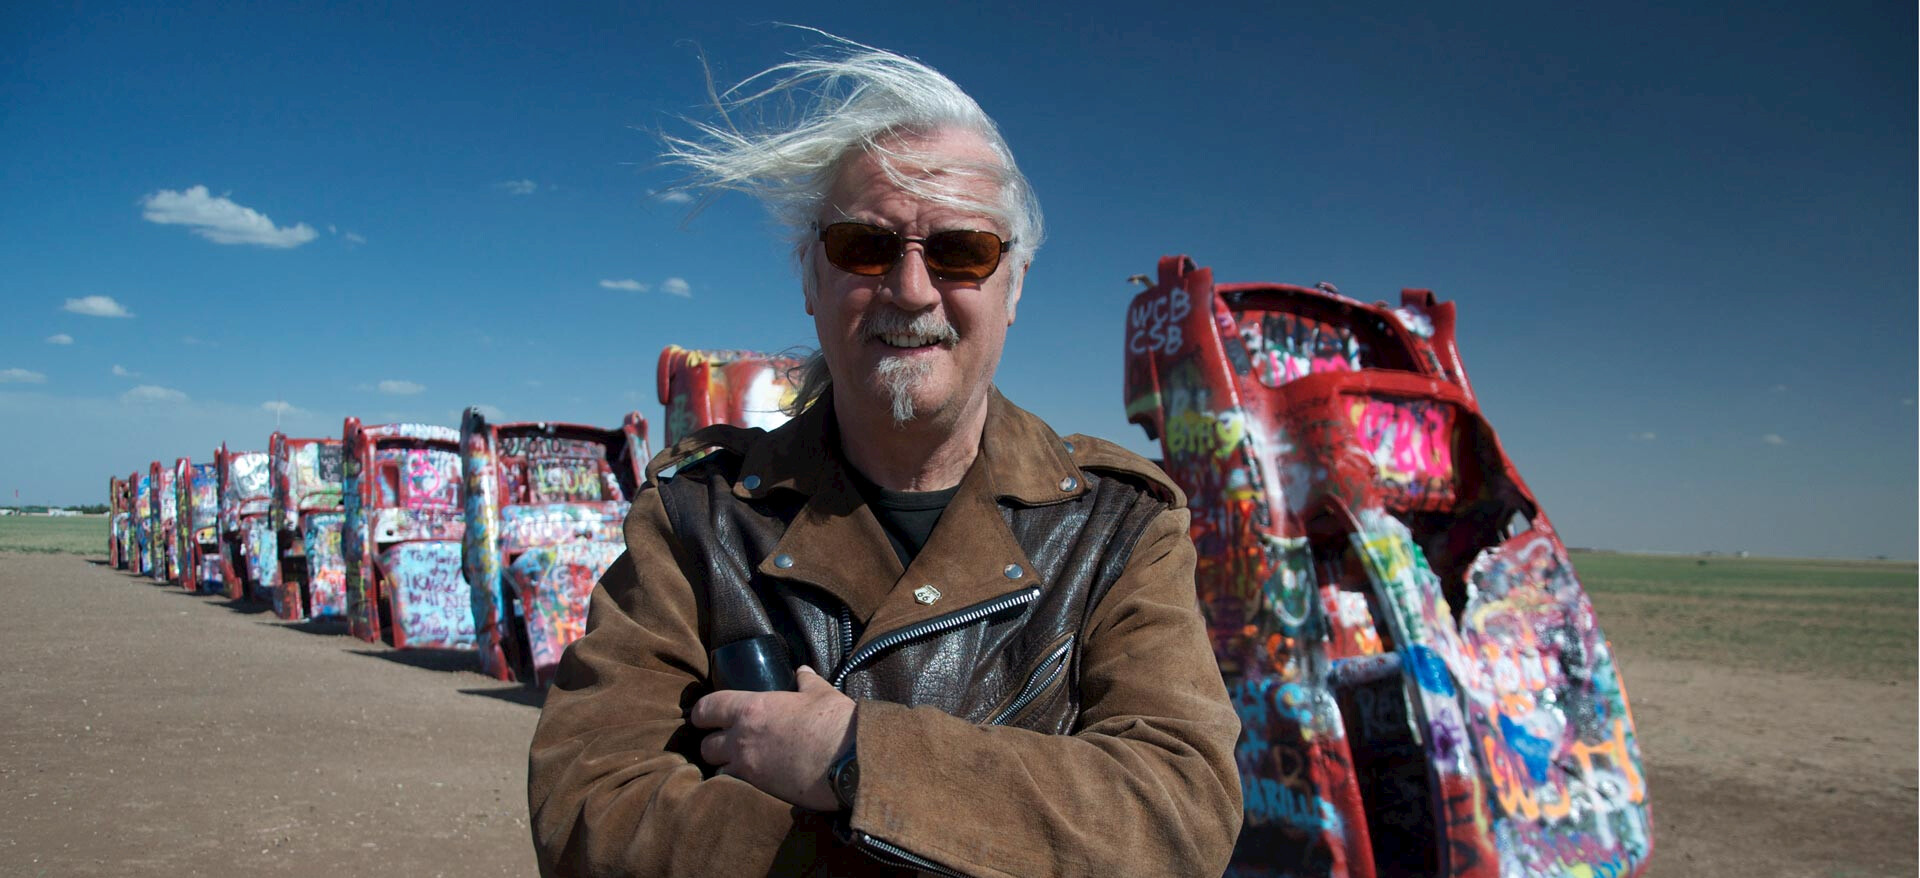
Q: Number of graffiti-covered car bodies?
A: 10